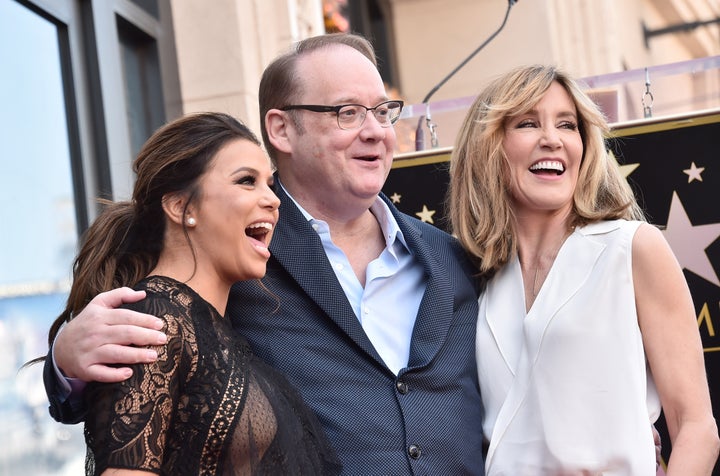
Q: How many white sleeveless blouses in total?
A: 1